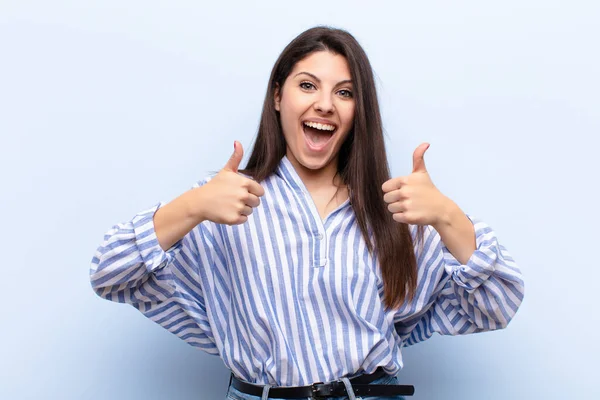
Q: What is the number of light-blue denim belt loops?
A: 2